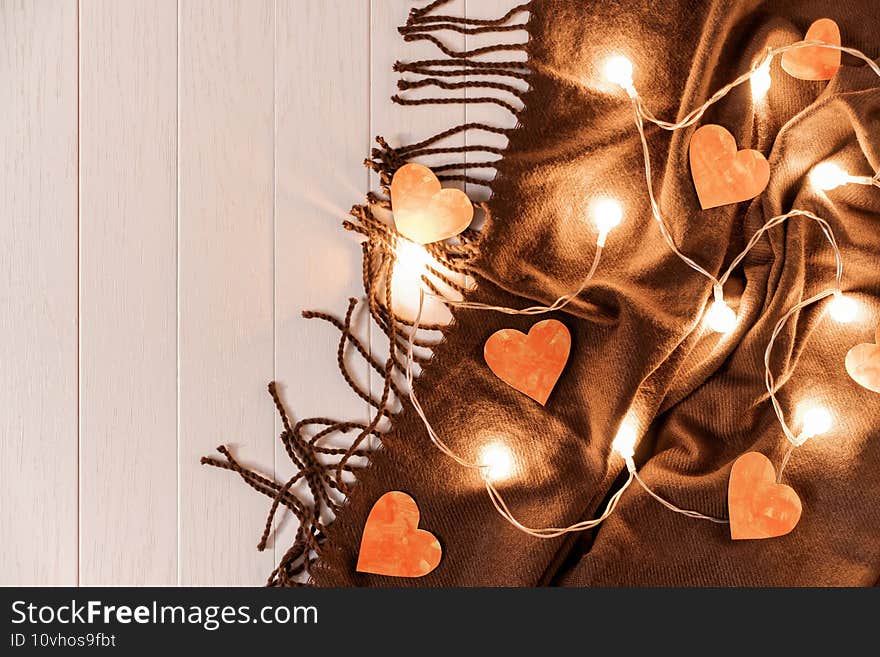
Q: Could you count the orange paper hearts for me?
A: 7